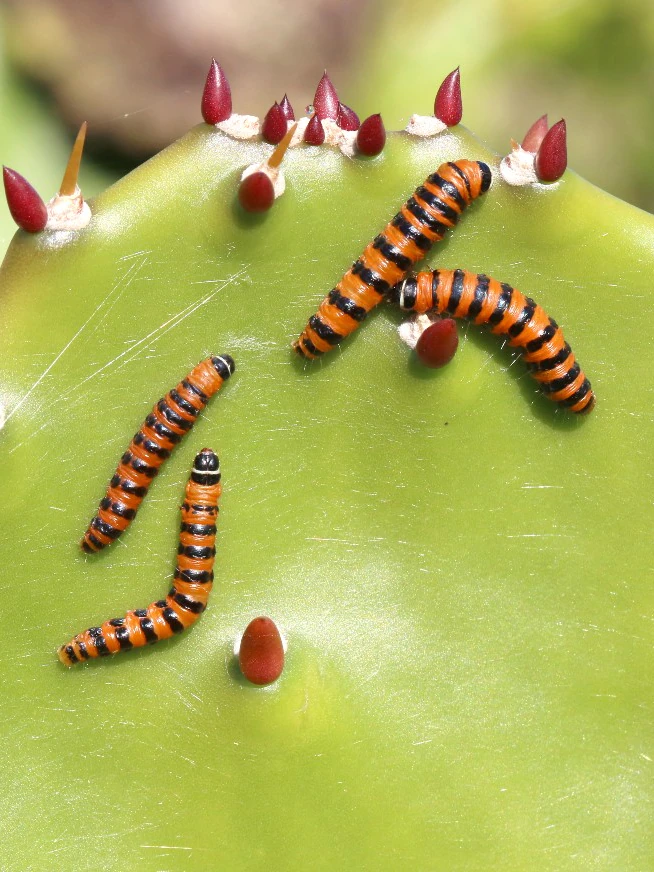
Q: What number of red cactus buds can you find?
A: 14